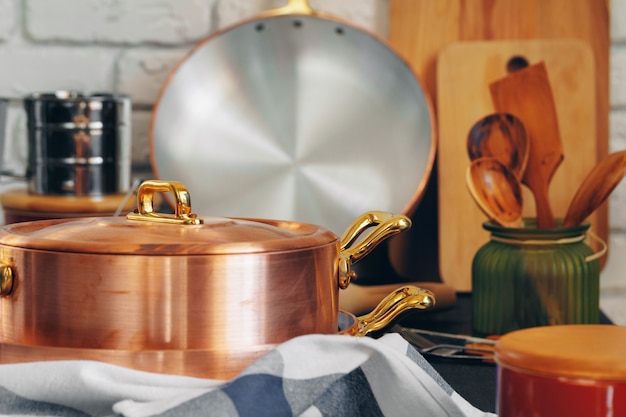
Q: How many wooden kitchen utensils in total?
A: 4